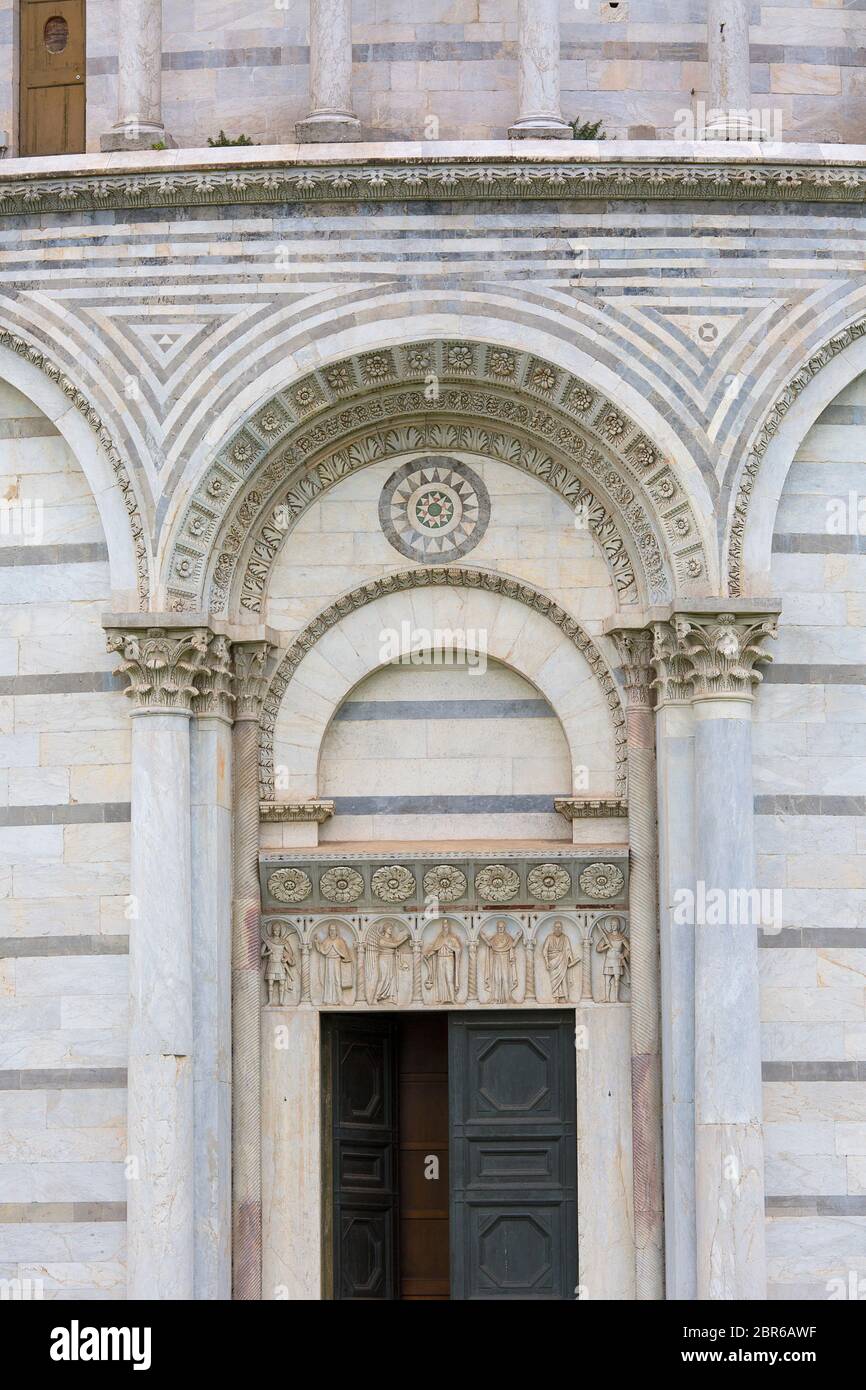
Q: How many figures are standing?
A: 7